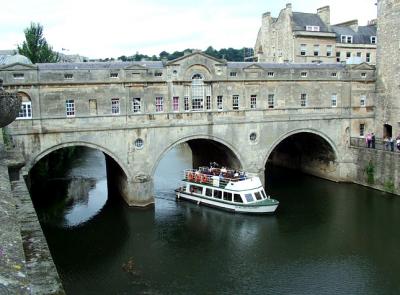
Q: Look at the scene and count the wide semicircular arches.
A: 3